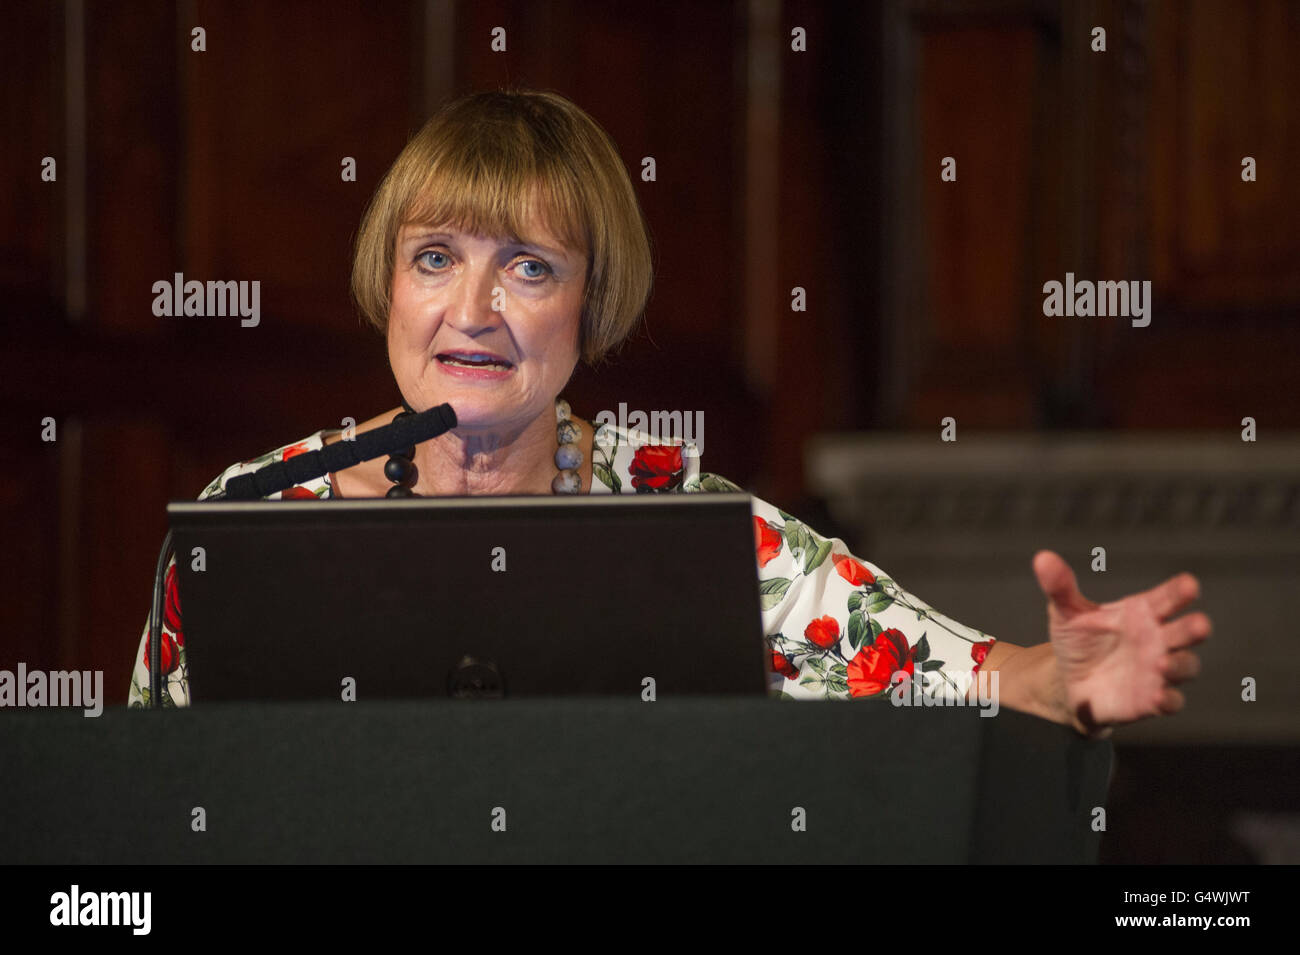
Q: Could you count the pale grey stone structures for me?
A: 1